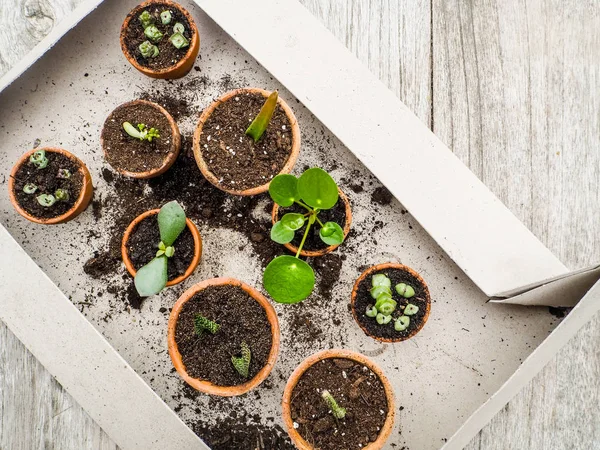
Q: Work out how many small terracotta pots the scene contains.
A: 9